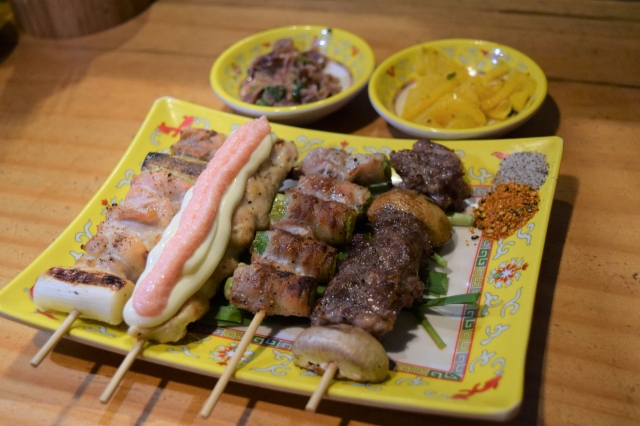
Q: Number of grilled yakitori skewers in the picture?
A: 4